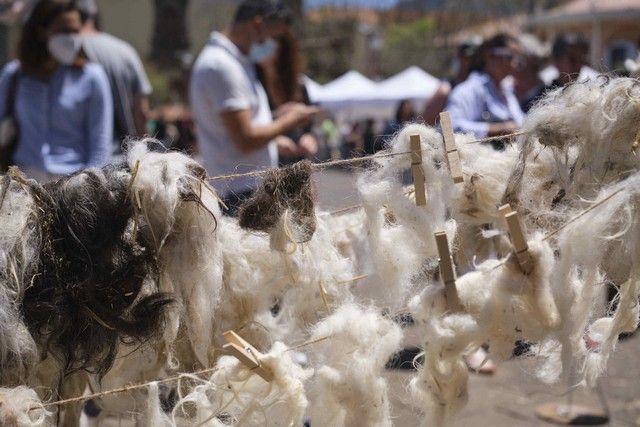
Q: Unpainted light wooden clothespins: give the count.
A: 5